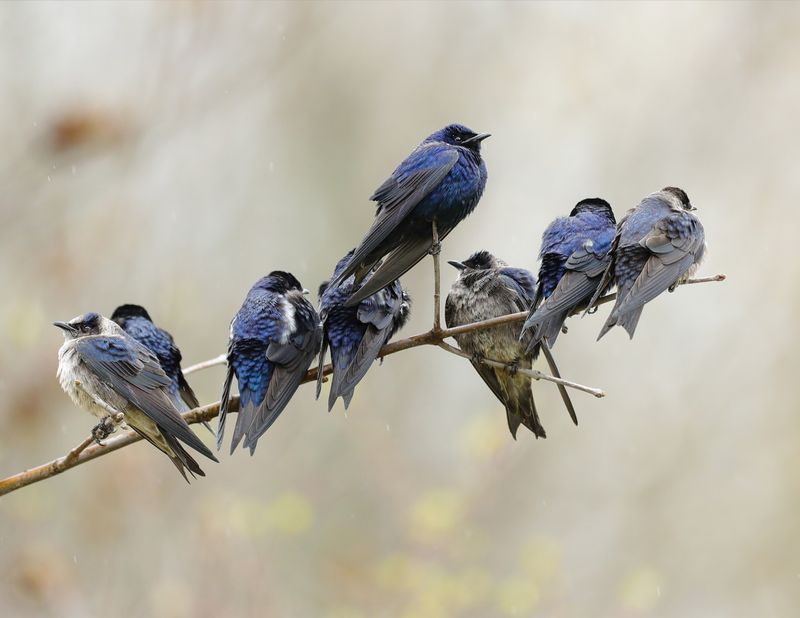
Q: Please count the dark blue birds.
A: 5